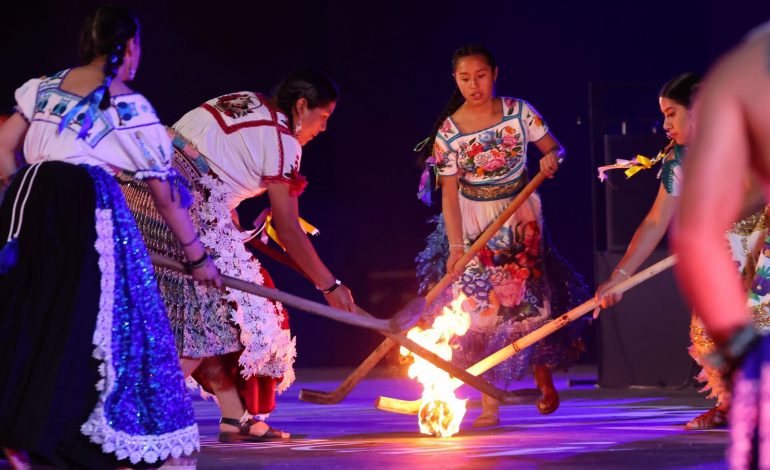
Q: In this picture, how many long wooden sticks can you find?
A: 4